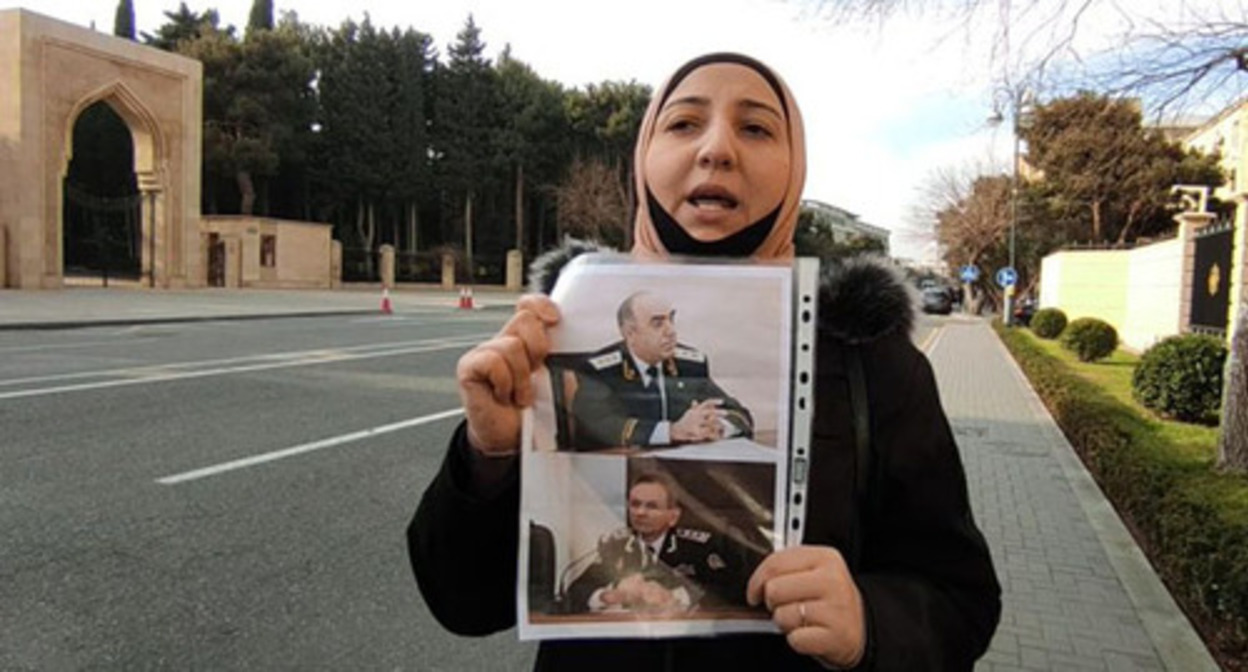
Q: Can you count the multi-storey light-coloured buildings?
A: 2